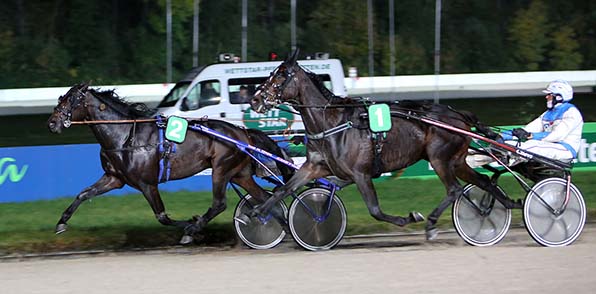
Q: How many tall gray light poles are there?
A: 7